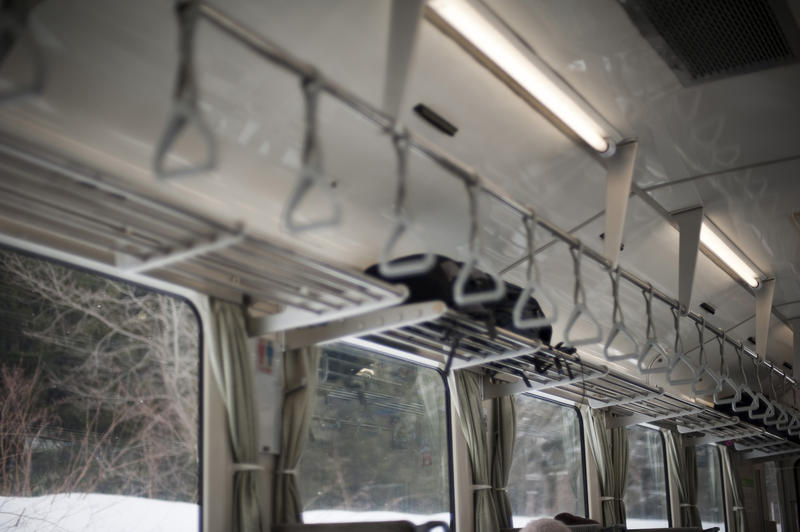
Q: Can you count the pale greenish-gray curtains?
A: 9